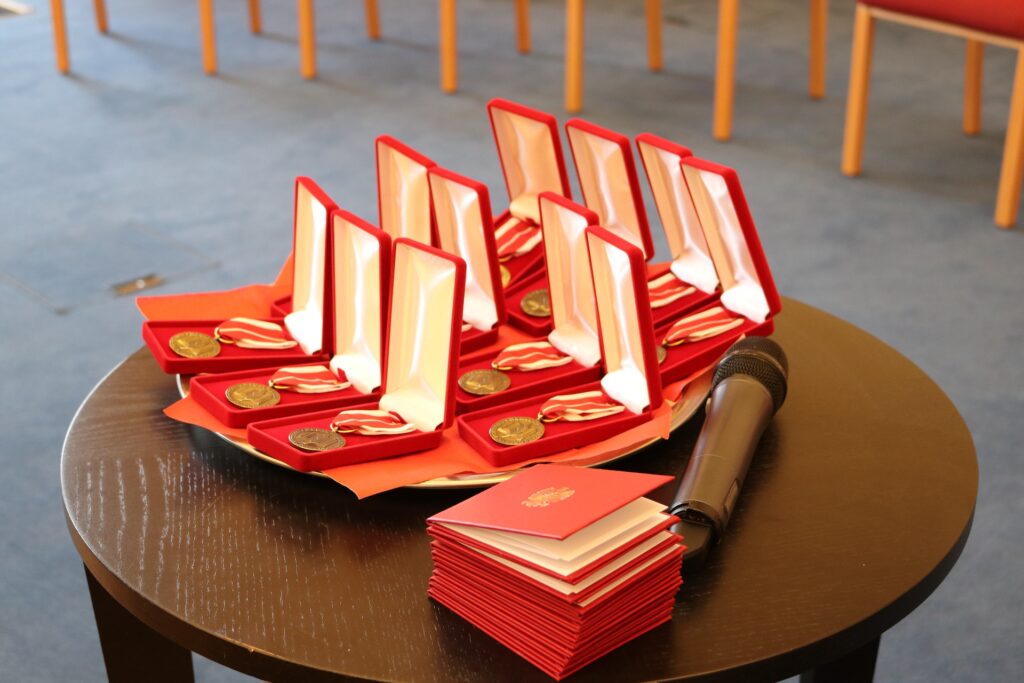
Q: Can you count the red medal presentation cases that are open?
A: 11